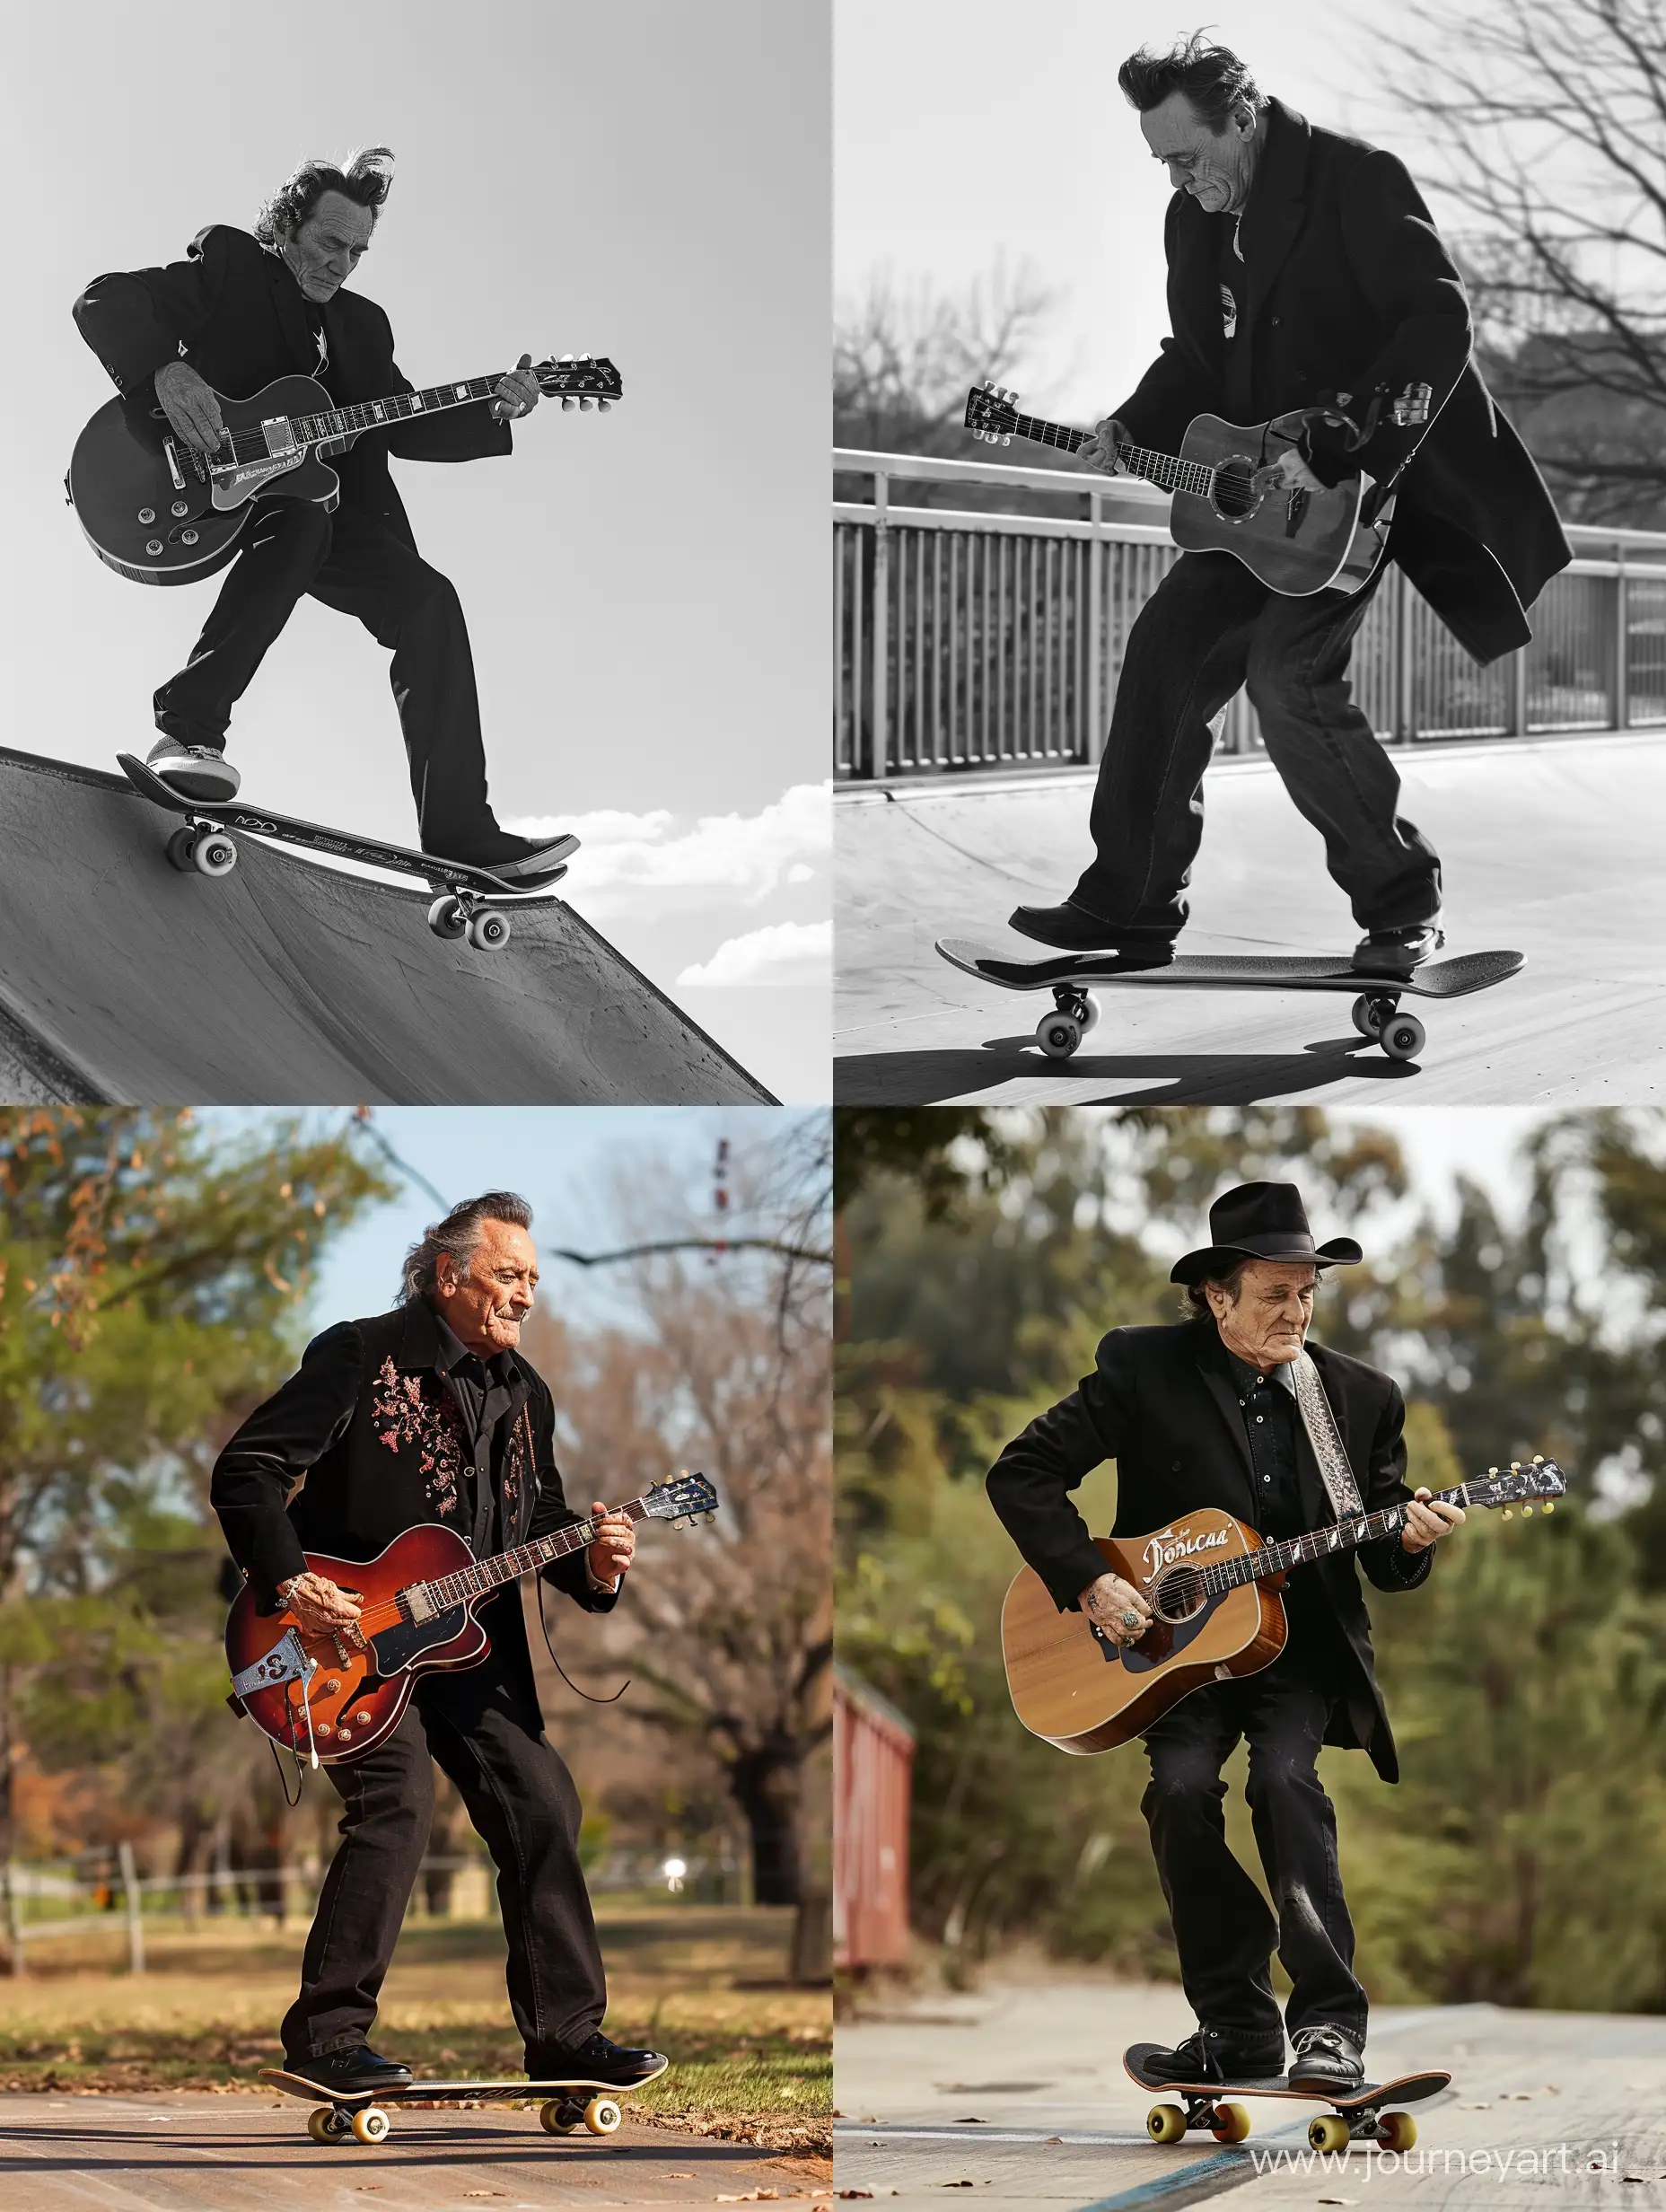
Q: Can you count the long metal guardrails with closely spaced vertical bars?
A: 1